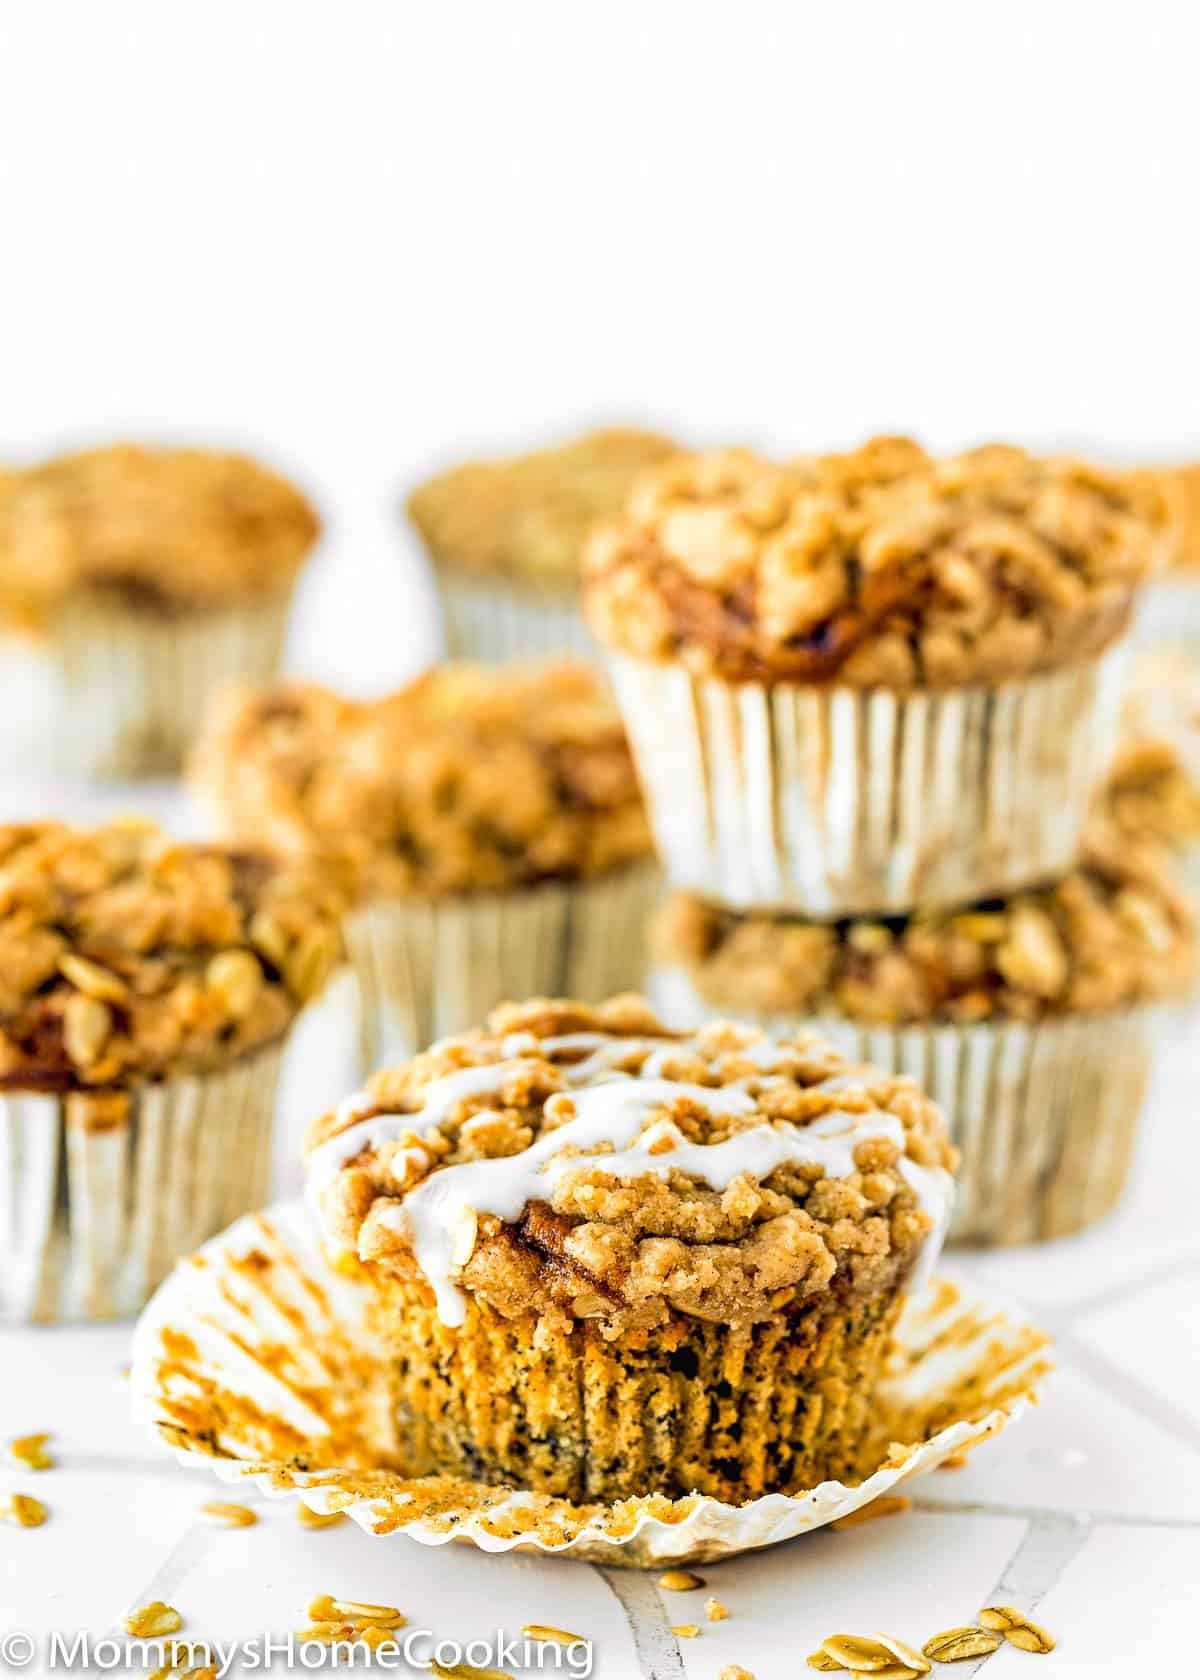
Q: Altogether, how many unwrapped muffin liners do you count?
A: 1